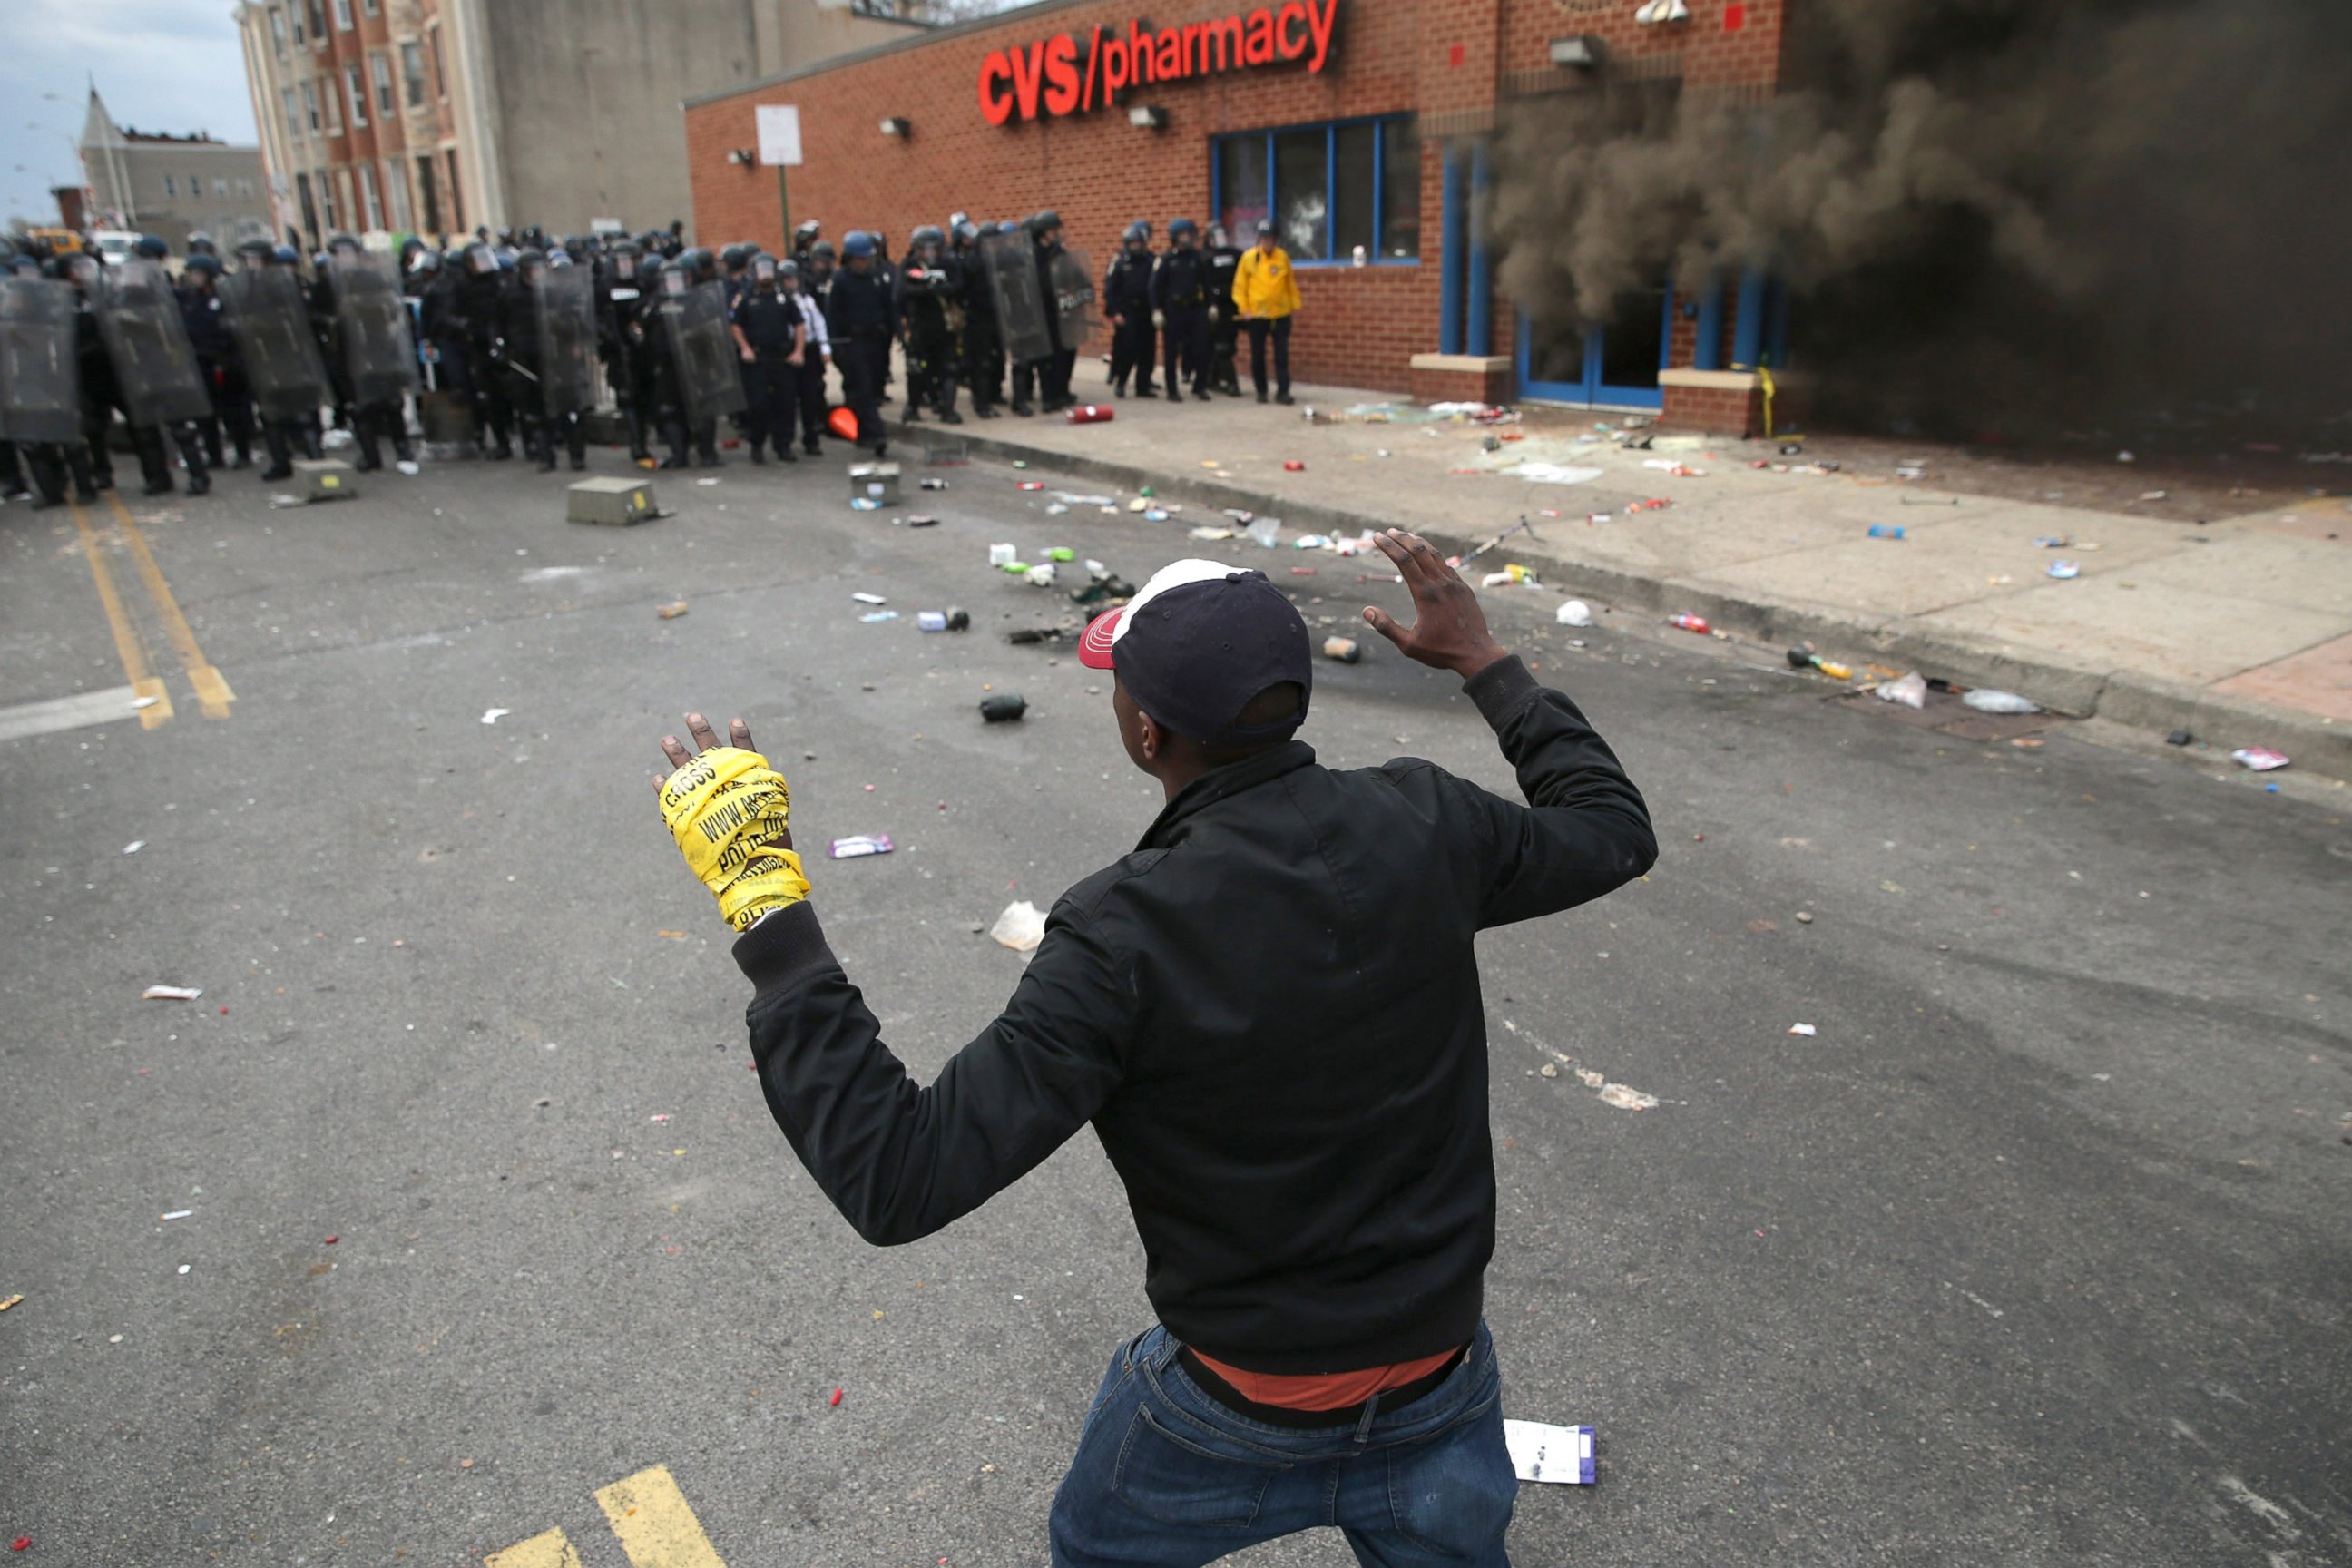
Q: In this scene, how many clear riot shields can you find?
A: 8